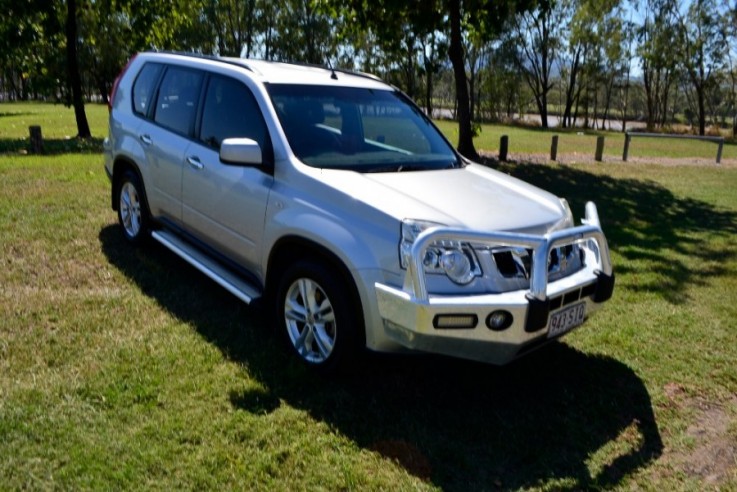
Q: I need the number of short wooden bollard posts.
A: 4